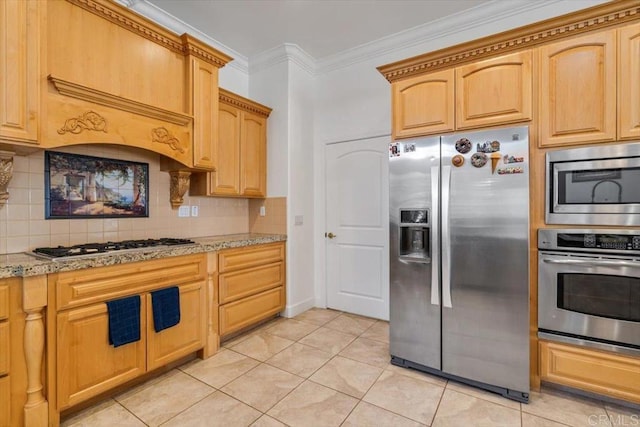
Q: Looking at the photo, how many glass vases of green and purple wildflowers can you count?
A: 0